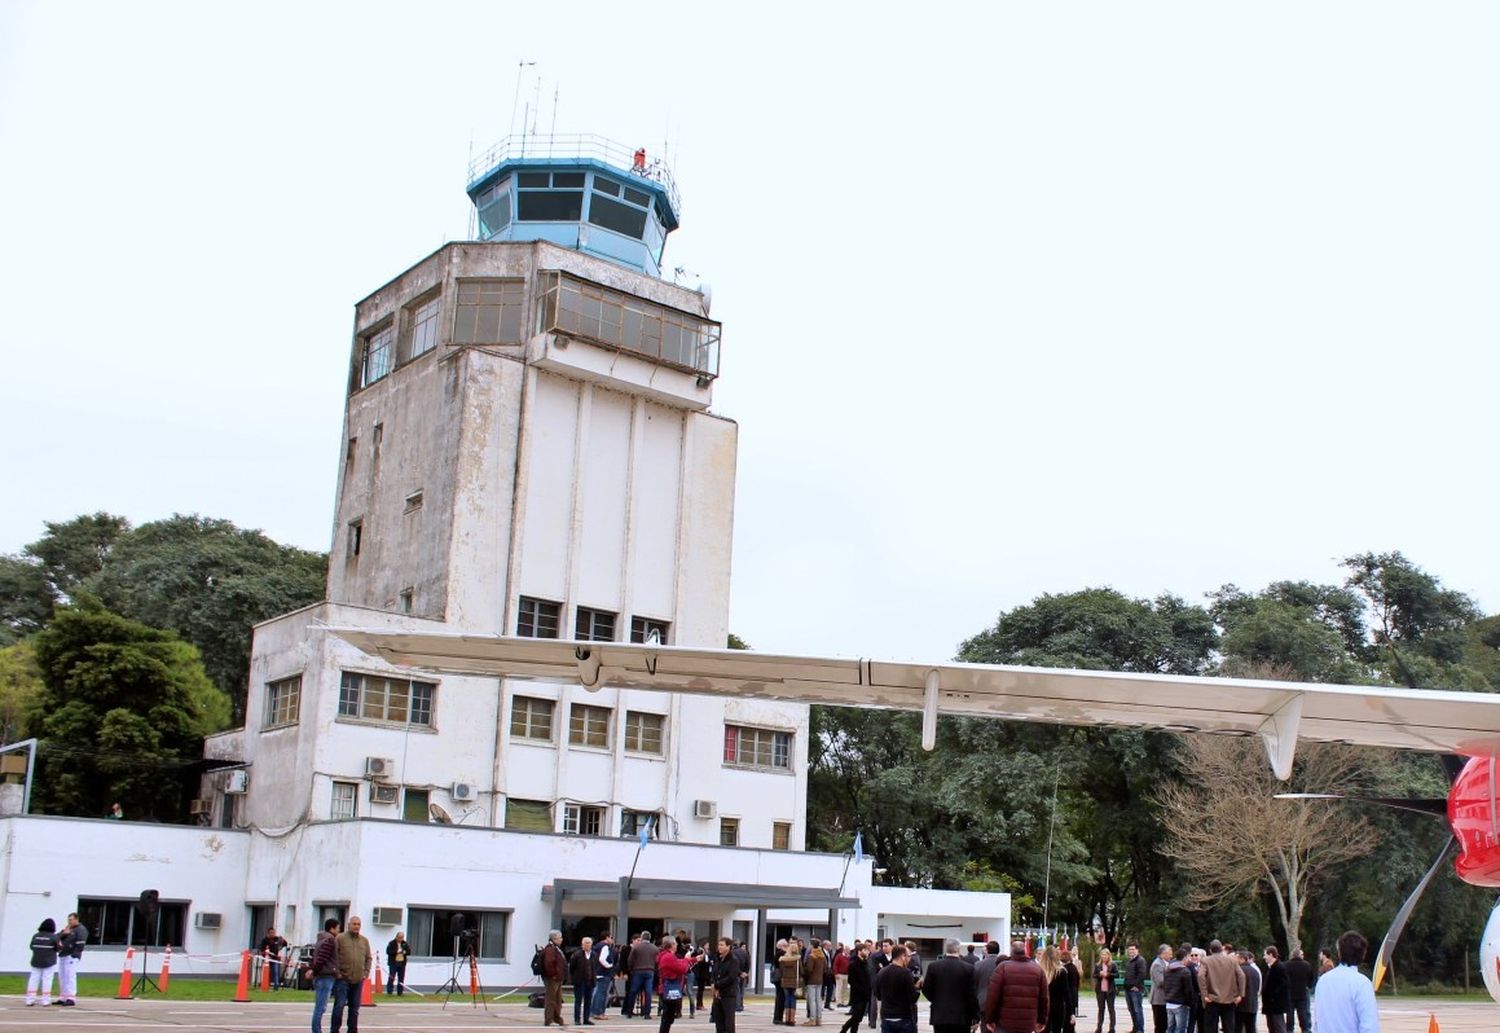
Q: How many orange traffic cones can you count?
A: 8